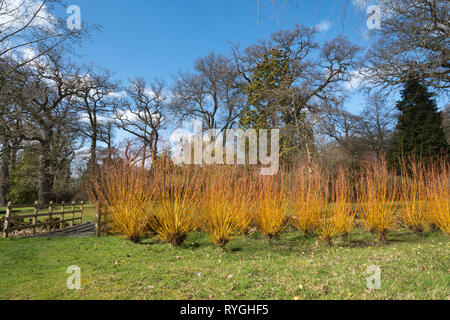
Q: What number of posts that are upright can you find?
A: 7